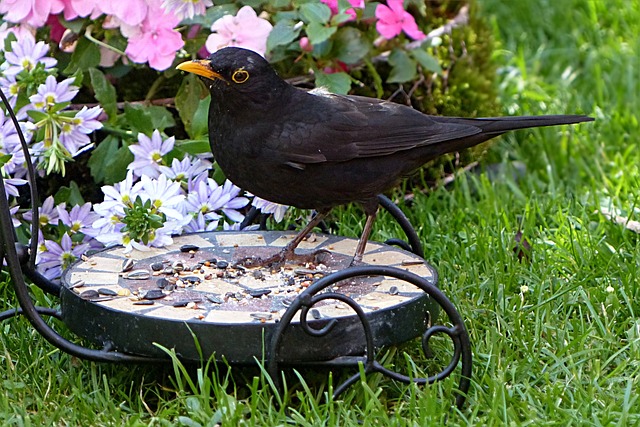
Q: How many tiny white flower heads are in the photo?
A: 2